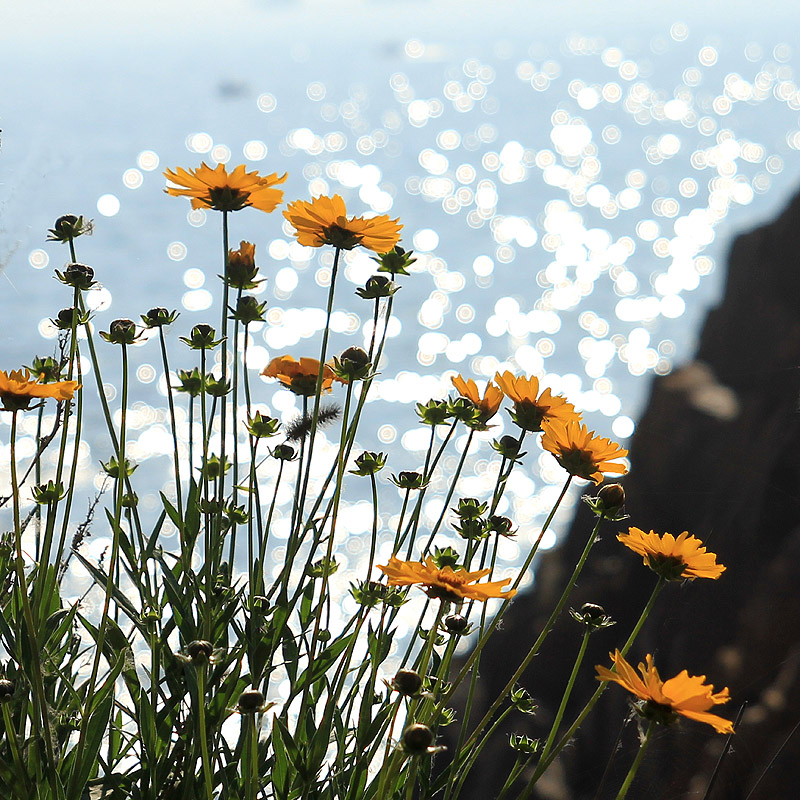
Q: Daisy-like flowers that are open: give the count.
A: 10